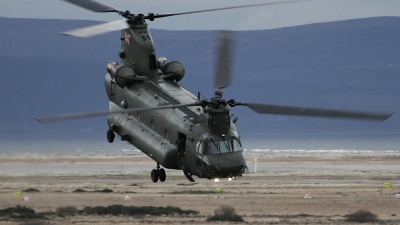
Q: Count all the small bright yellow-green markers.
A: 3